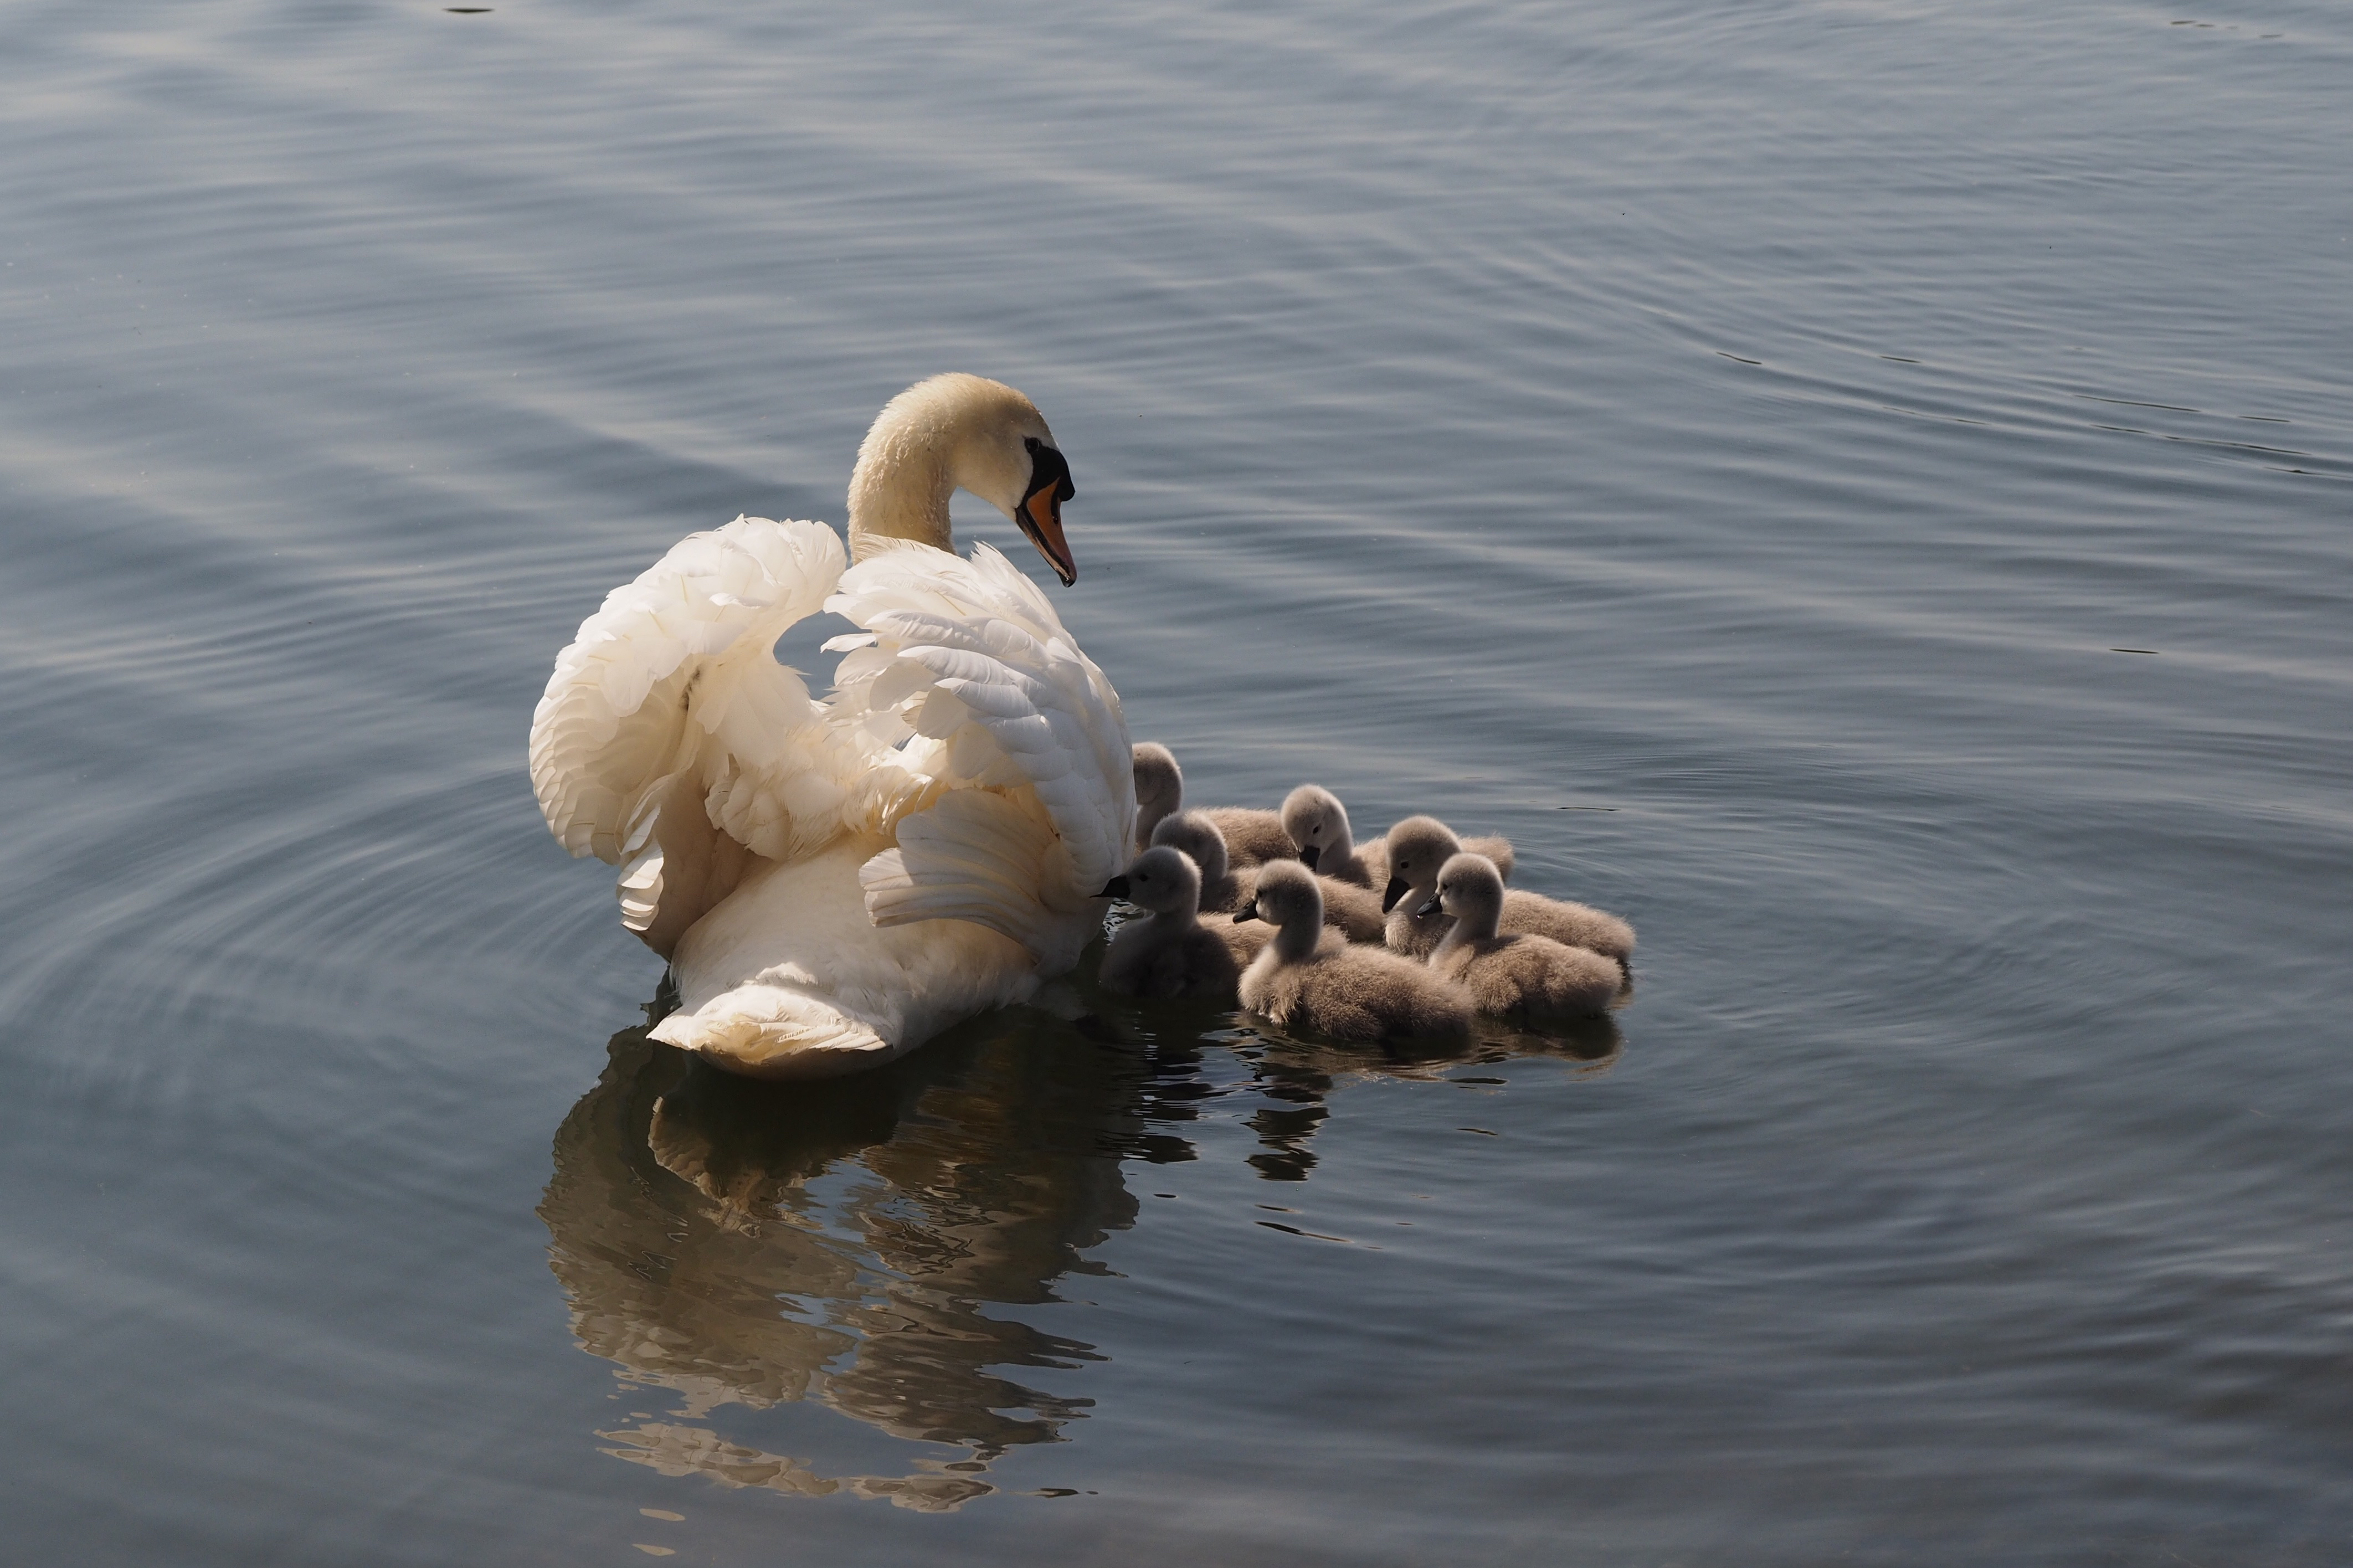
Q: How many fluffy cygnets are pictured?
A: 7